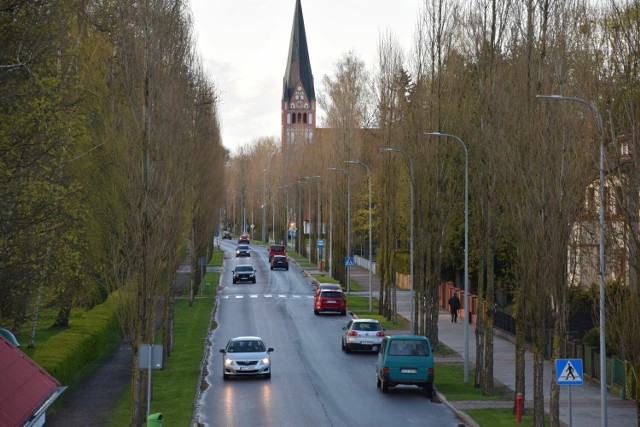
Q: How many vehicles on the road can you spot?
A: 11